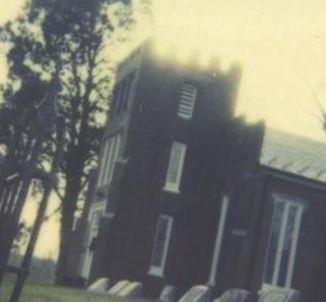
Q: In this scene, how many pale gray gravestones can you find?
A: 7